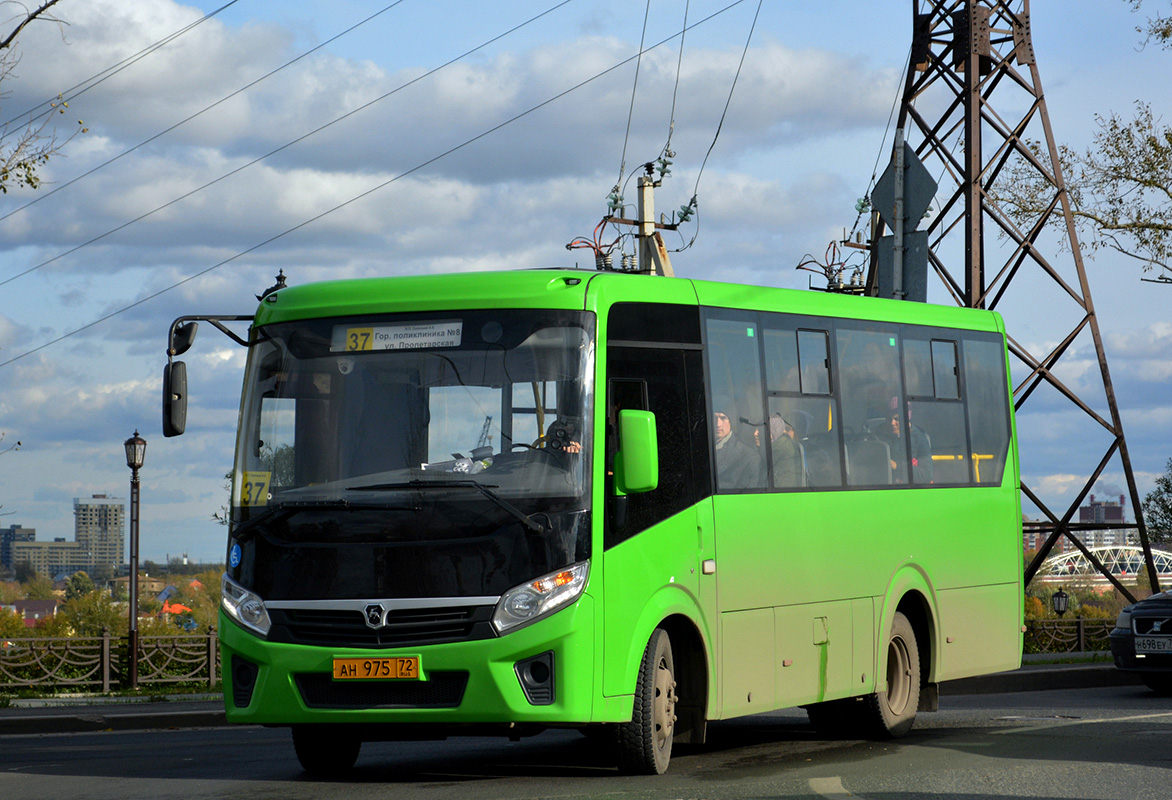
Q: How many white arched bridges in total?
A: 1